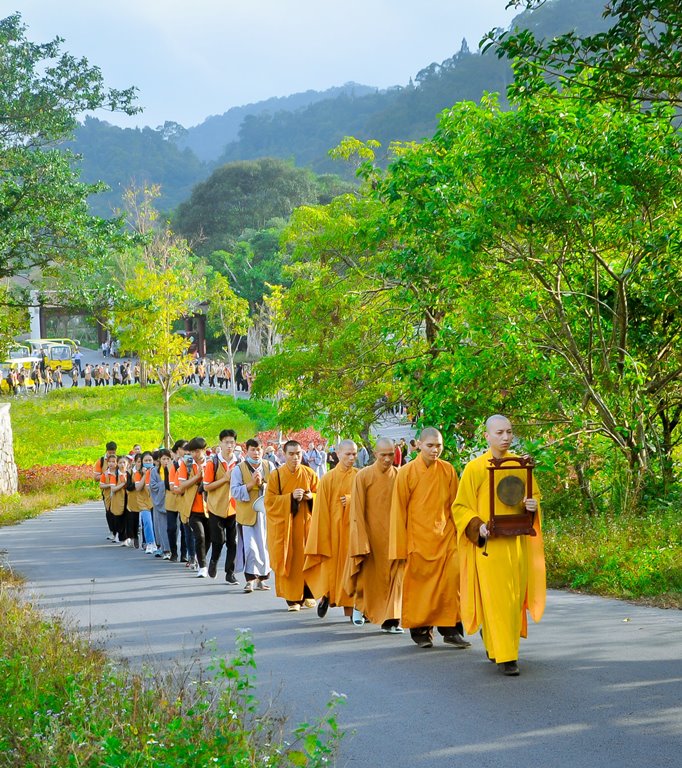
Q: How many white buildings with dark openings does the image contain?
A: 1